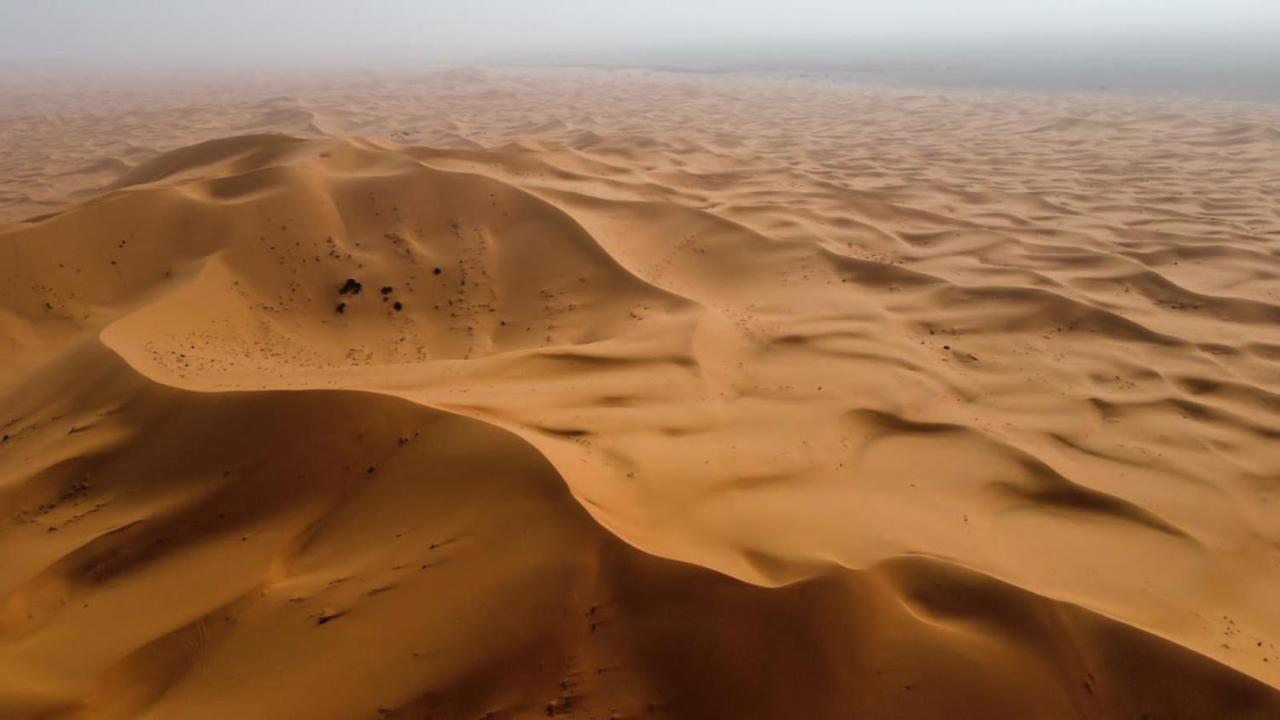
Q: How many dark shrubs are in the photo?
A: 5